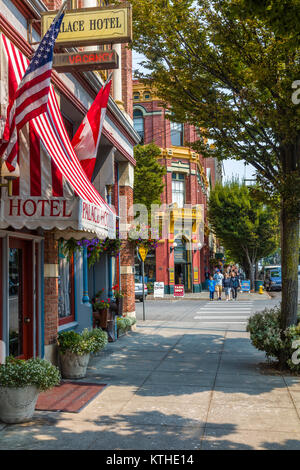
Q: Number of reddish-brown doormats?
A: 1